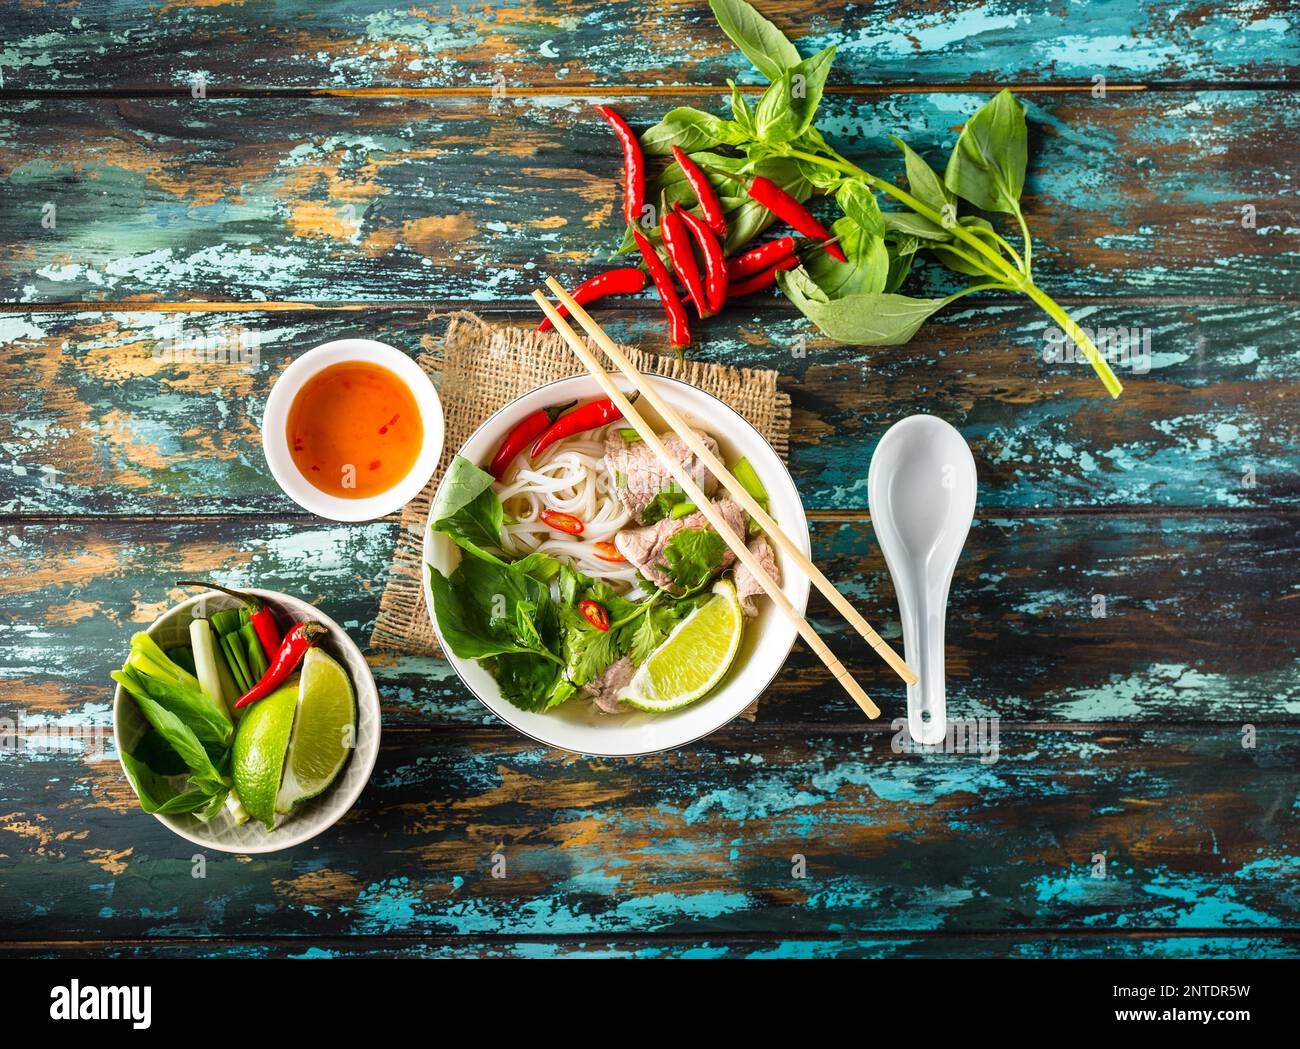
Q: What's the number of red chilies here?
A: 13